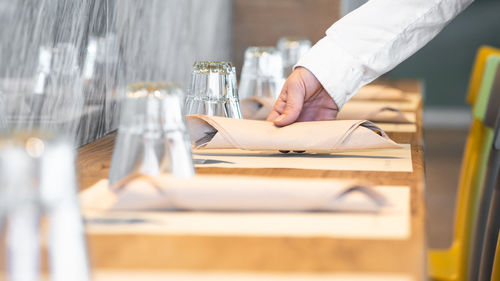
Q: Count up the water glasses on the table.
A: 5